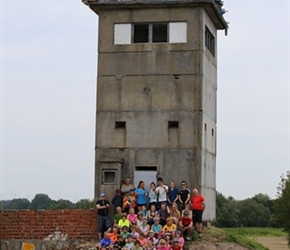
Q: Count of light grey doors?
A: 1